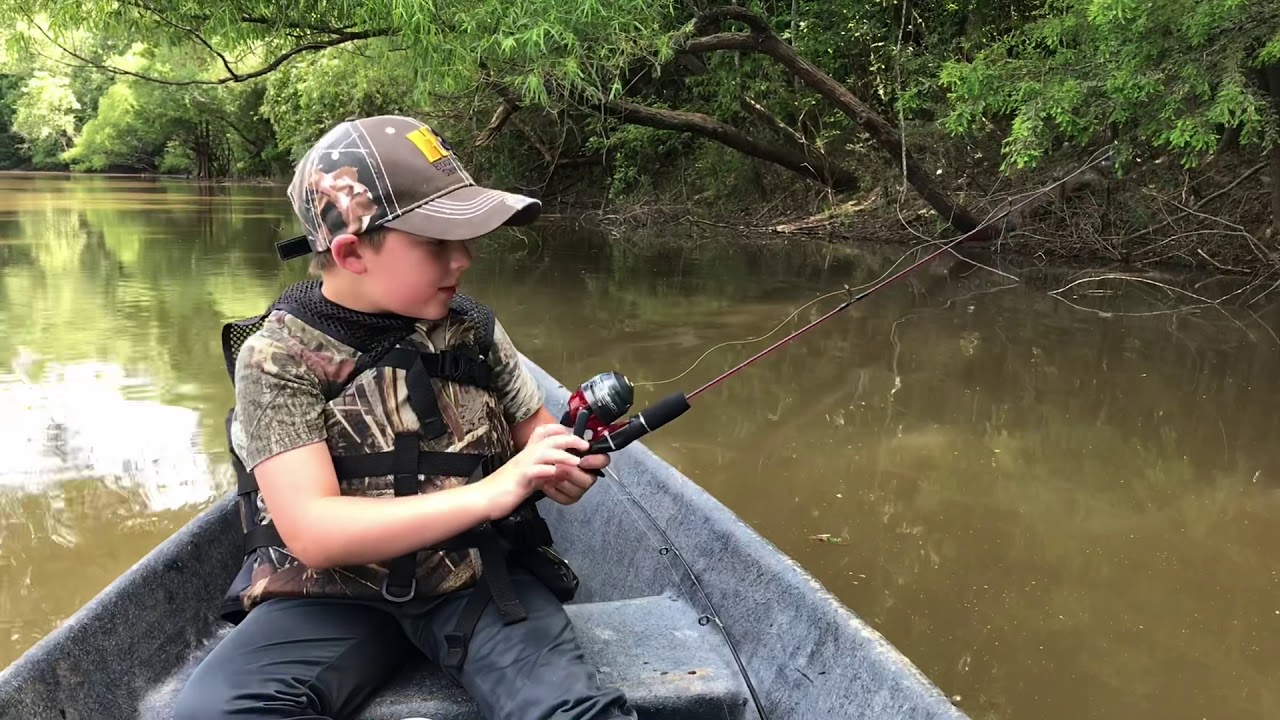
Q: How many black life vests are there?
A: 1